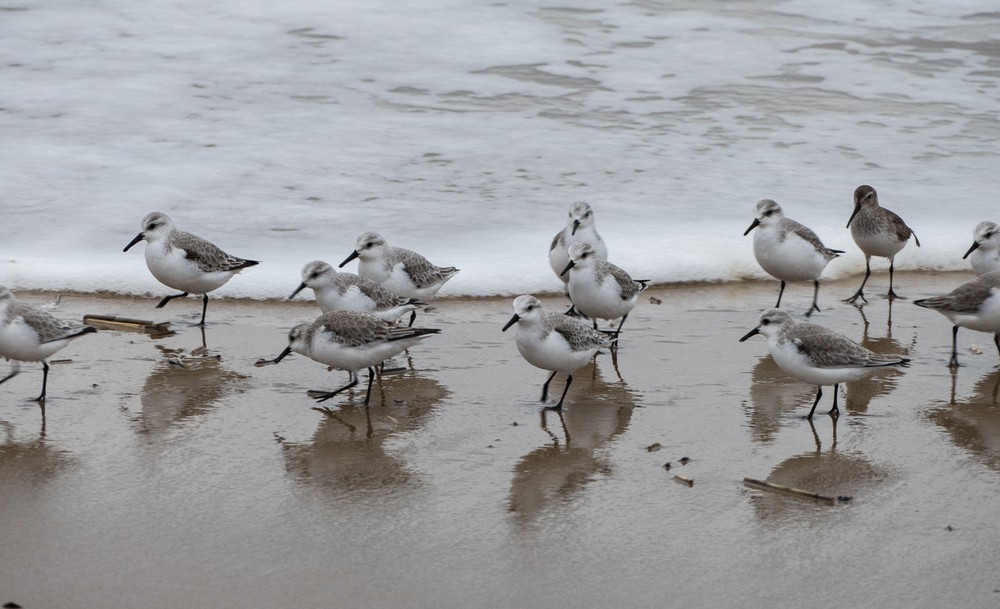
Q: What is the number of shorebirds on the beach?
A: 13